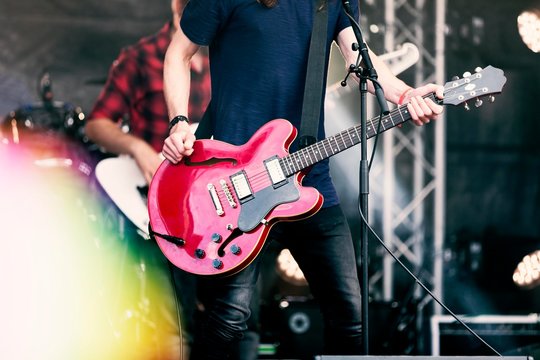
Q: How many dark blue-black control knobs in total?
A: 4